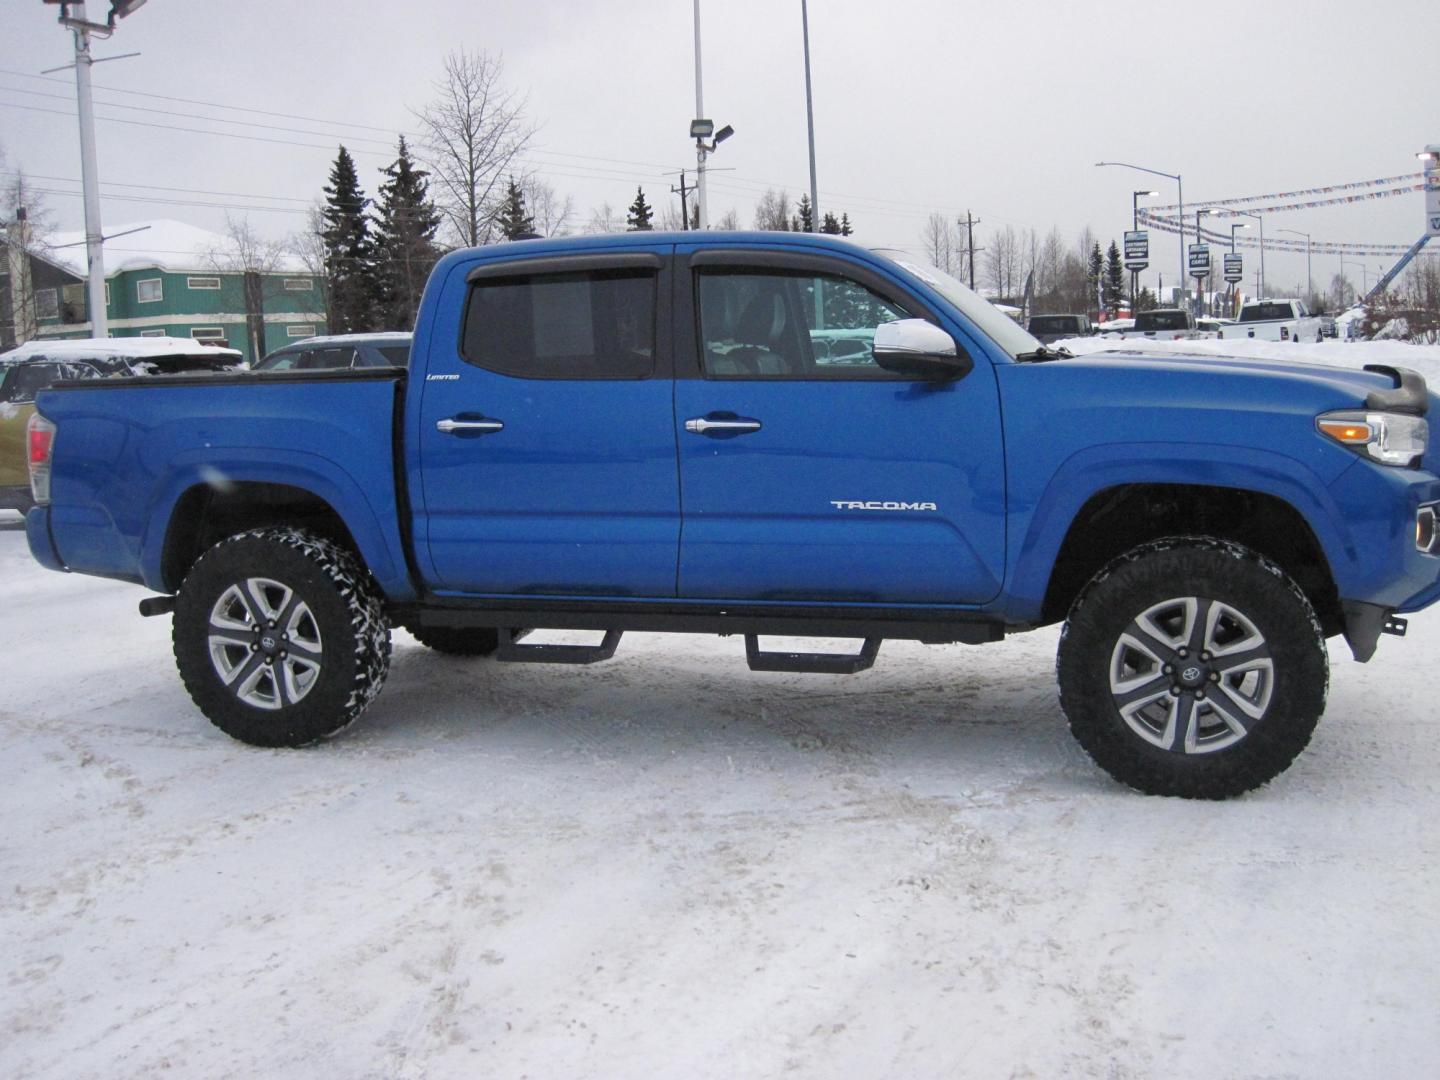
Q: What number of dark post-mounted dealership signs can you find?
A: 3